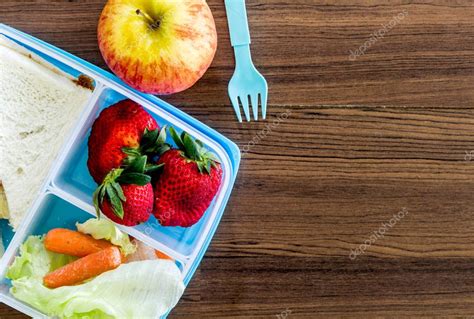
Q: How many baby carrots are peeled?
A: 2